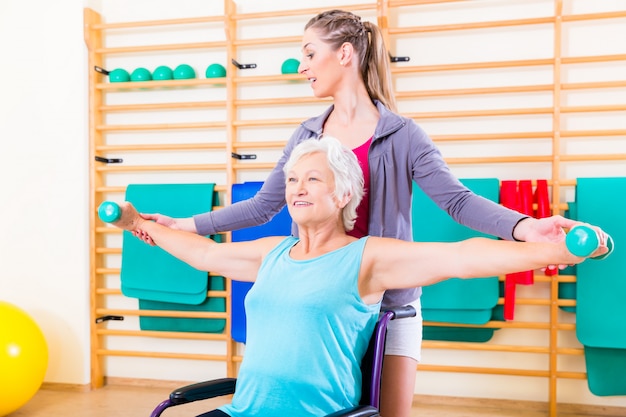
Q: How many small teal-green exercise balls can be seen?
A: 6